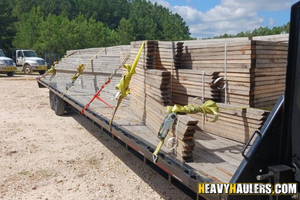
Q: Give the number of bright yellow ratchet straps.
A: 4